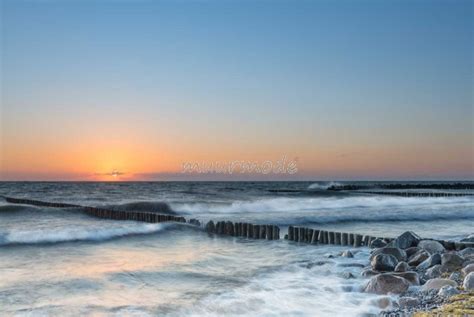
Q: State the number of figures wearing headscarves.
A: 0